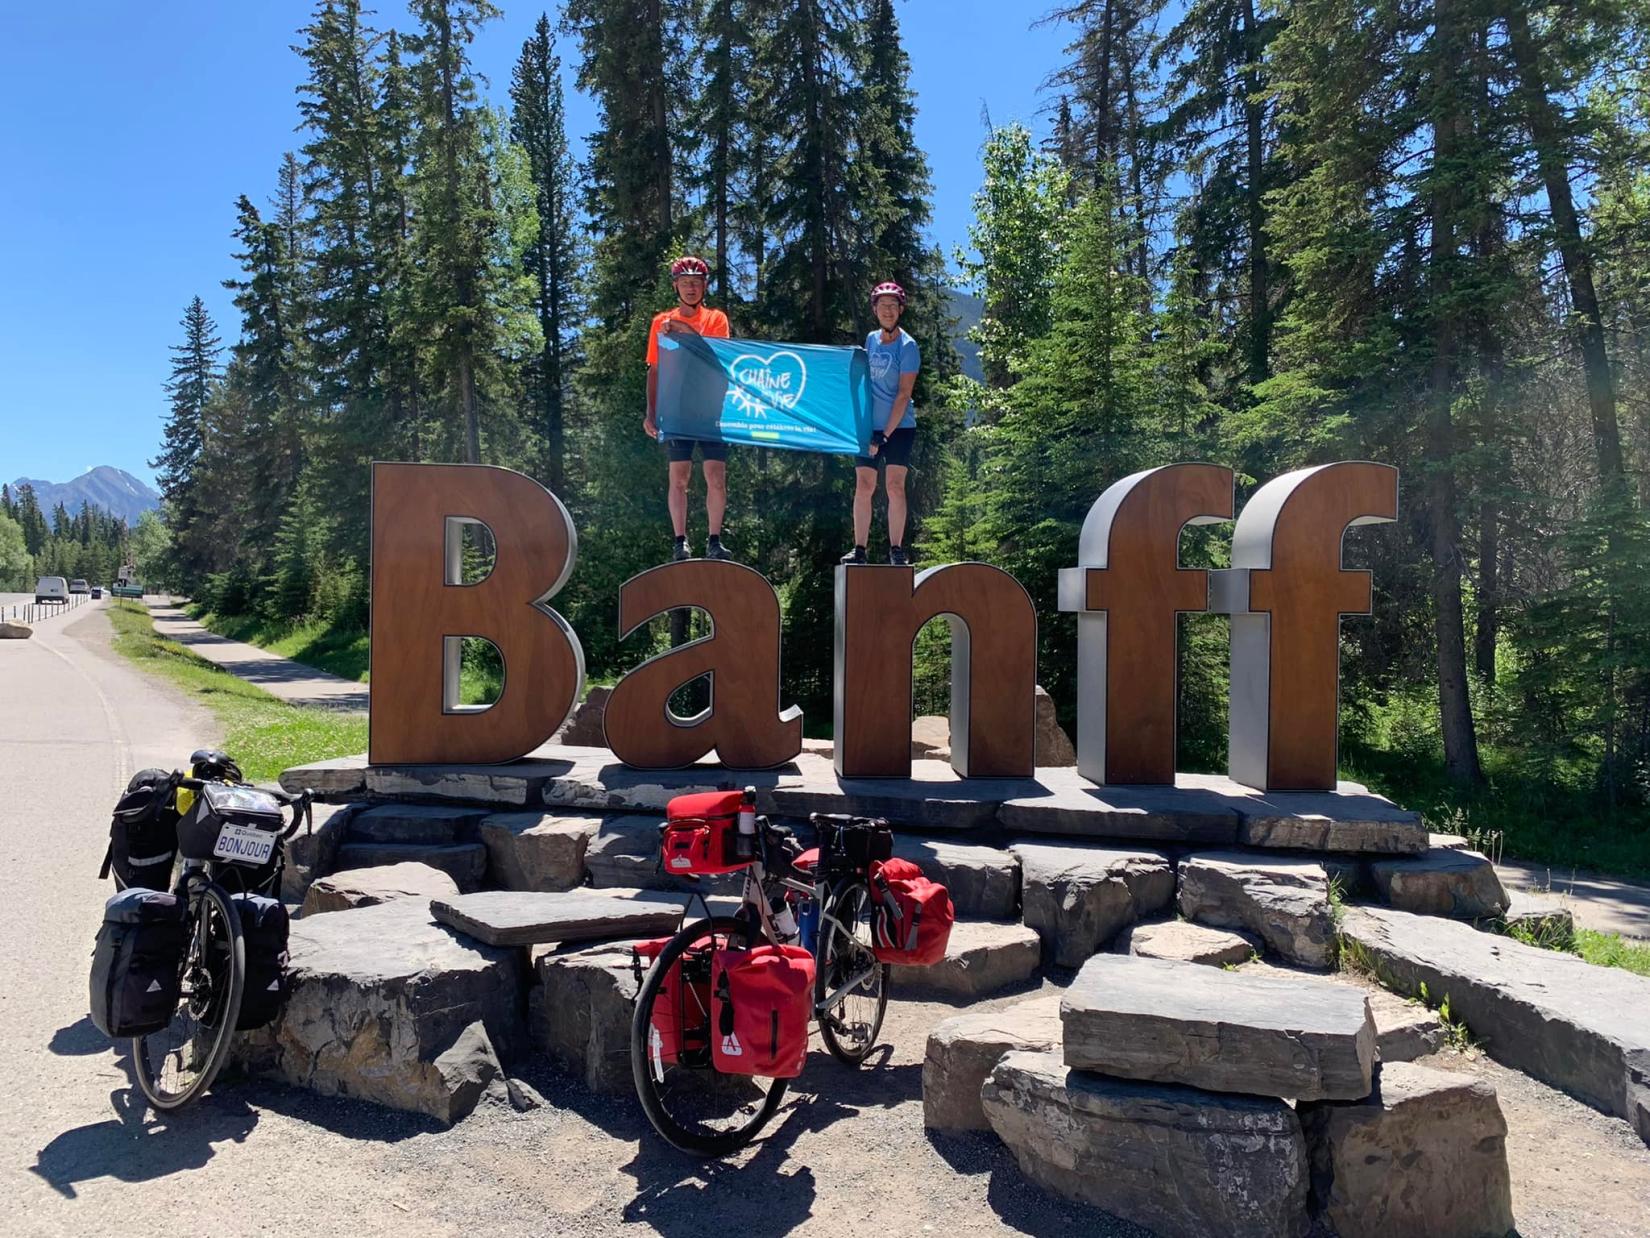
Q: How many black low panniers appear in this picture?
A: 2